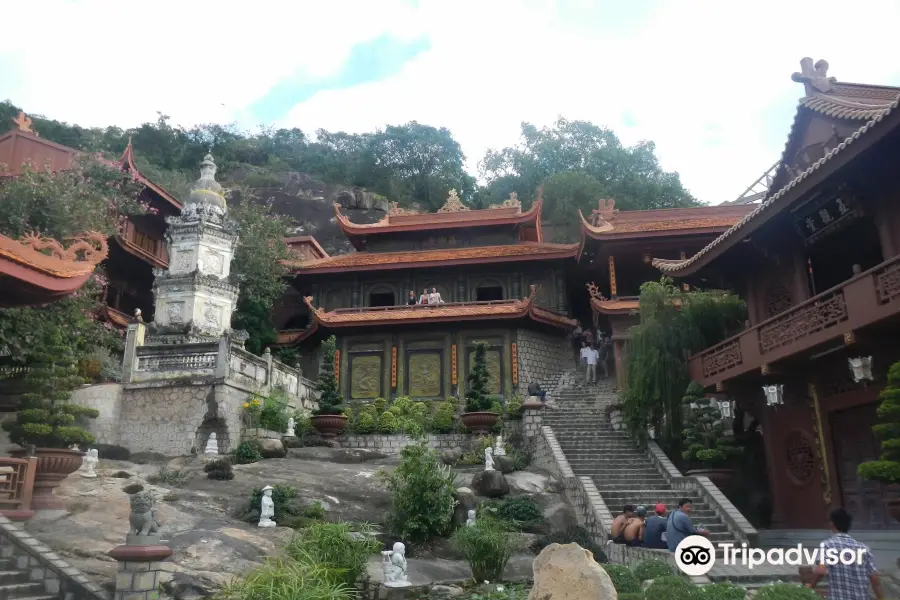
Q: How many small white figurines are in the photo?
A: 8